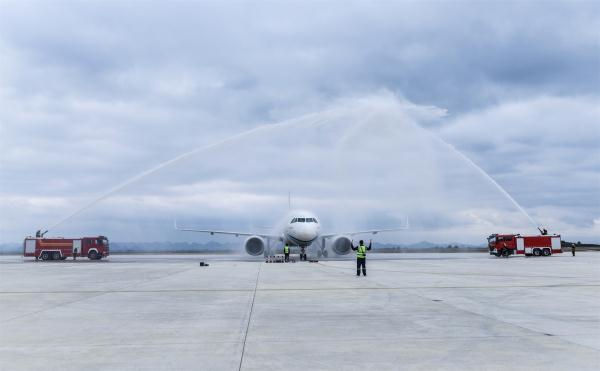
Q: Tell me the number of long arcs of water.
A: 2